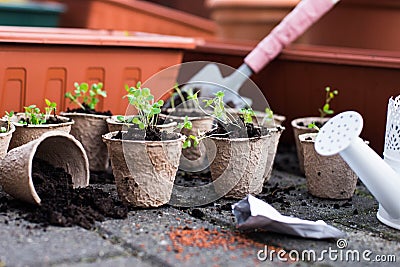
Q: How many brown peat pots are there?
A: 12